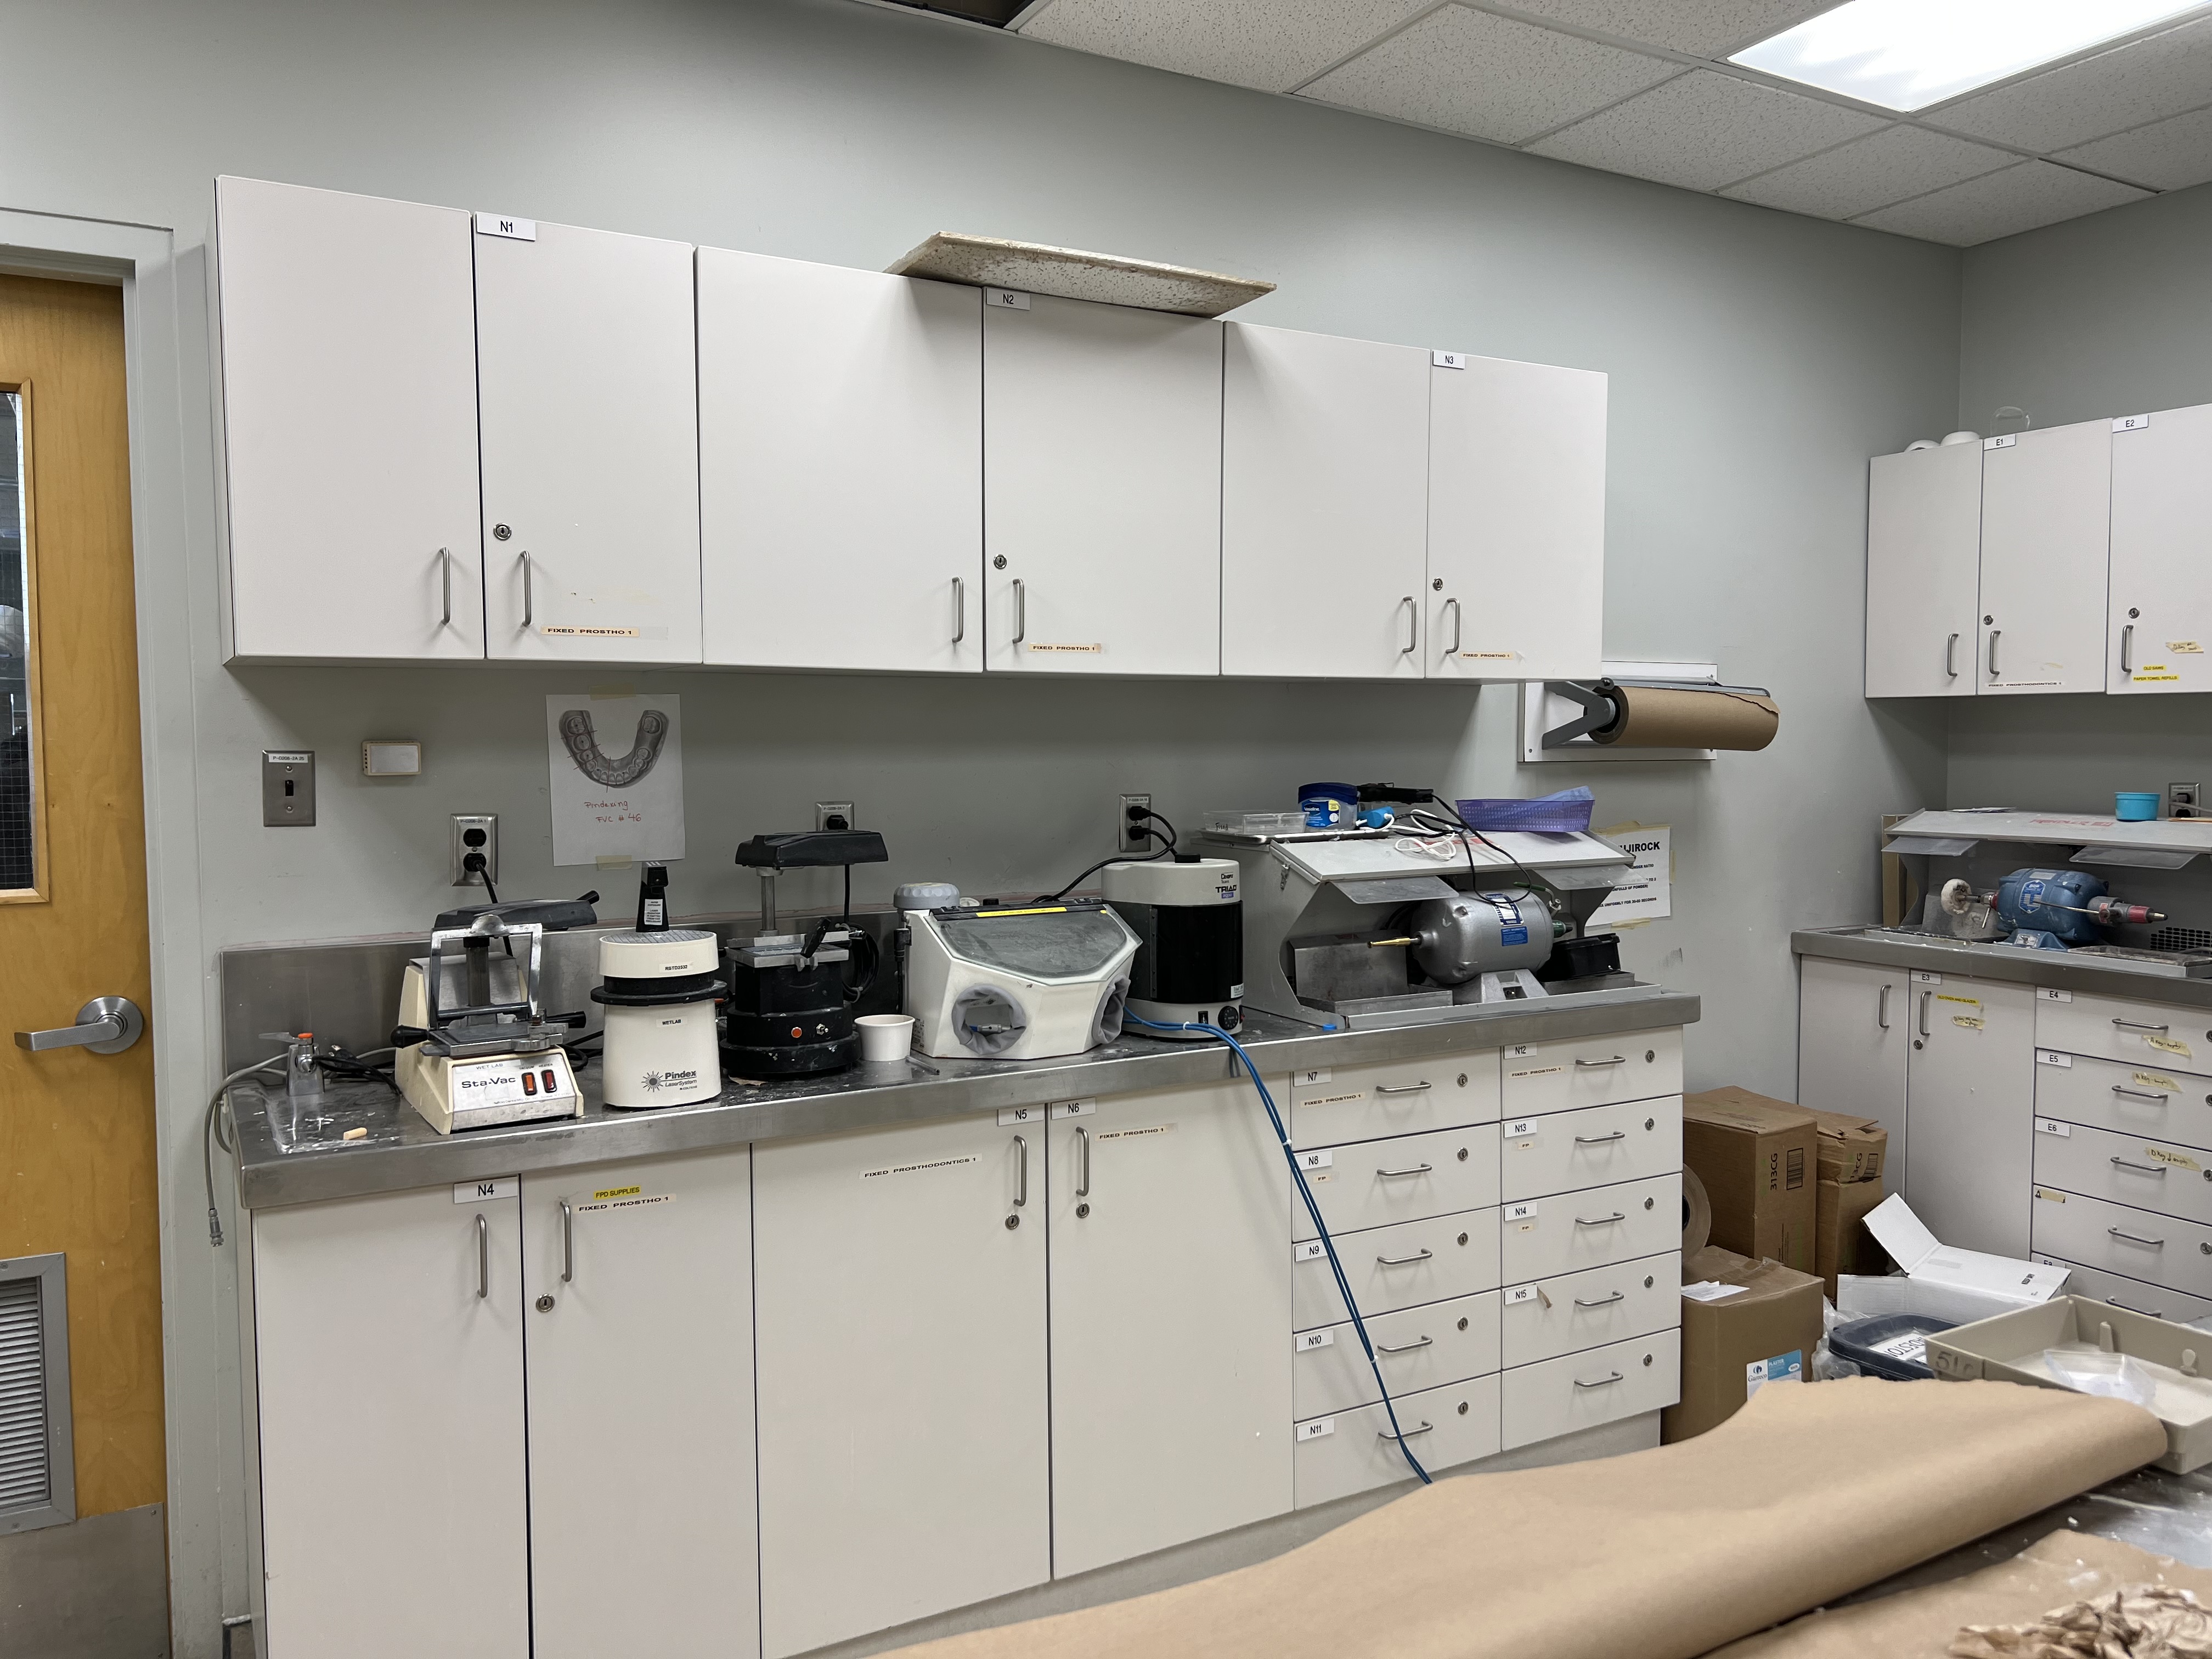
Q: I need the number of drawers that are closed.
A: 15